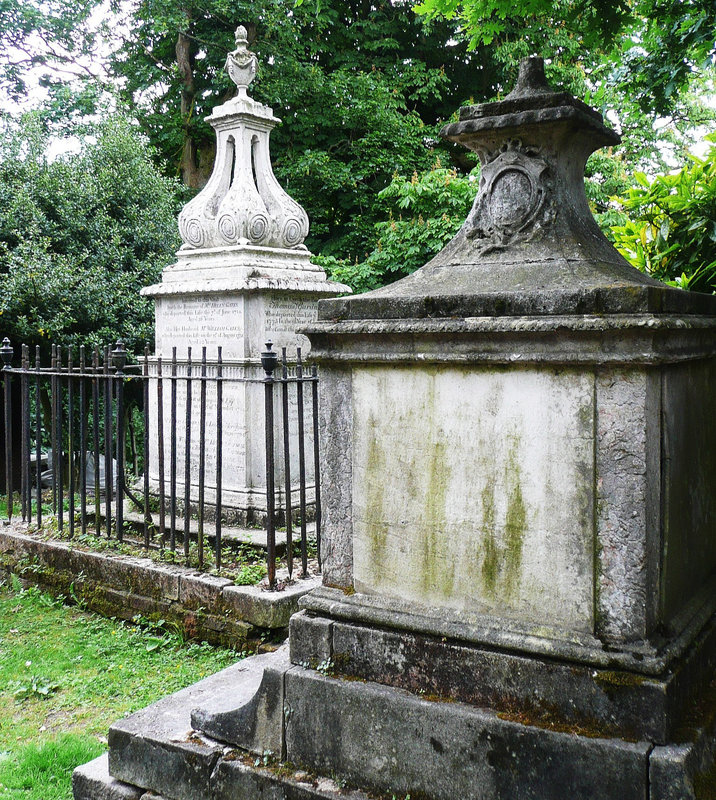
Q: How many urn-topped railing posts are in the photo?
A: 3